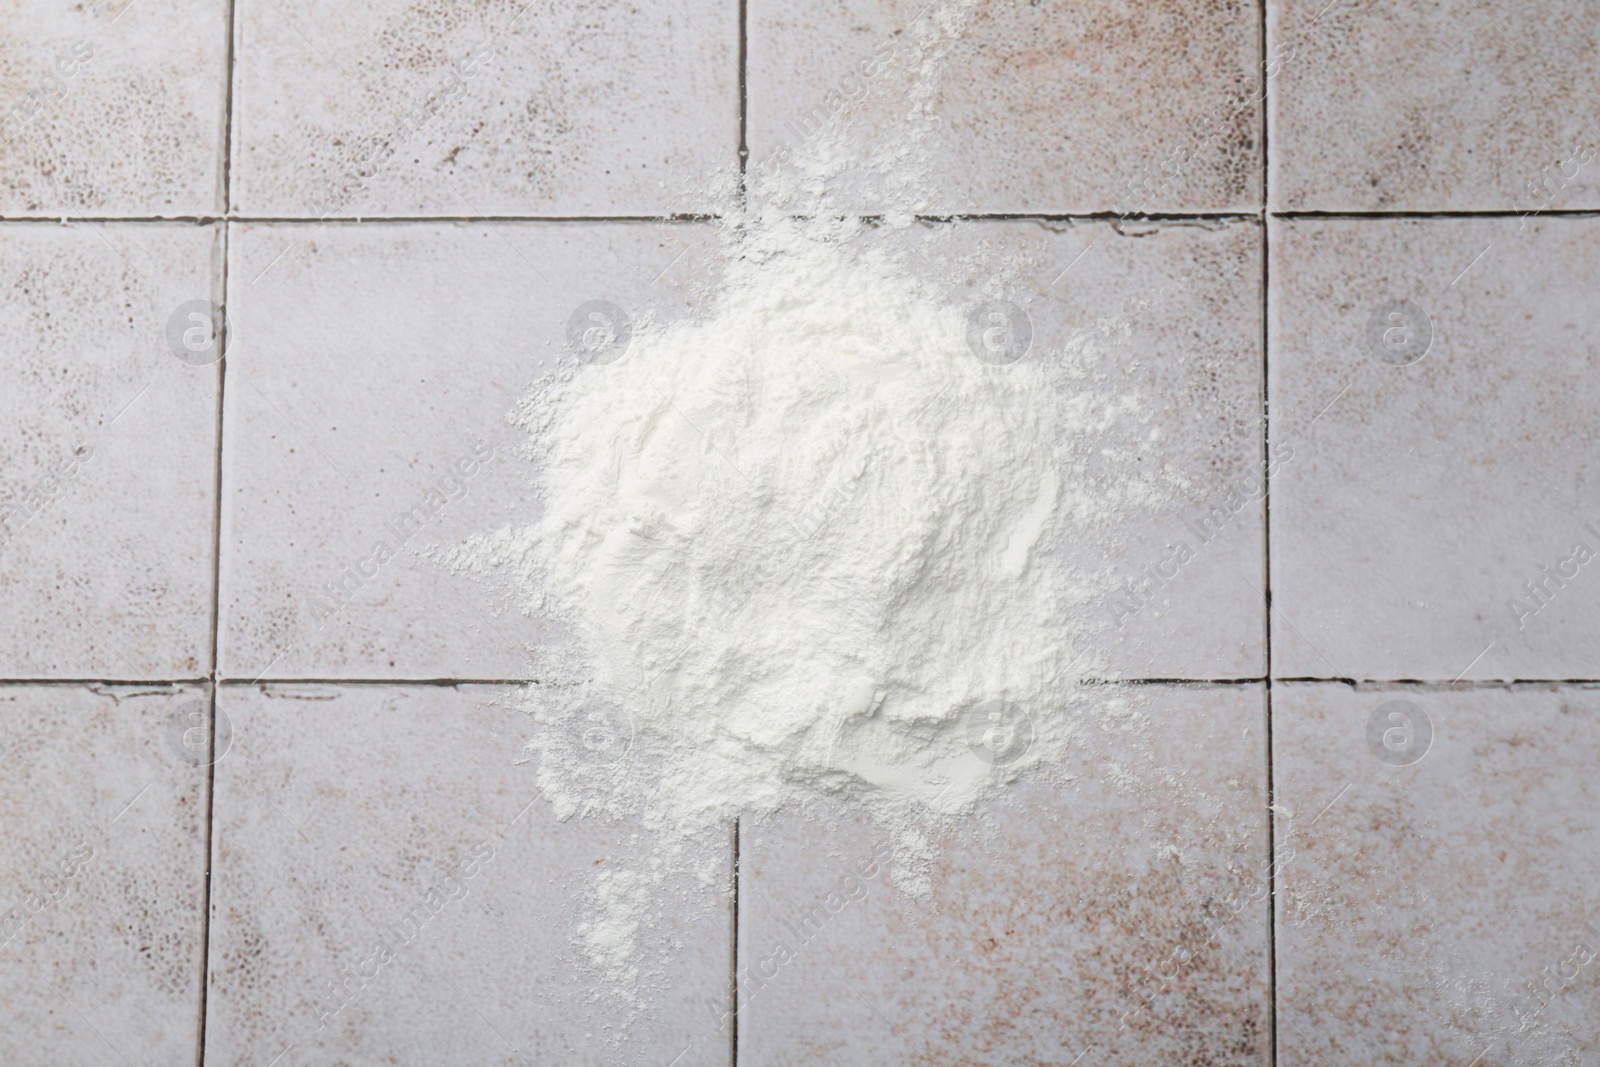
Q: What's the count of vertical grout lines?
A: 3